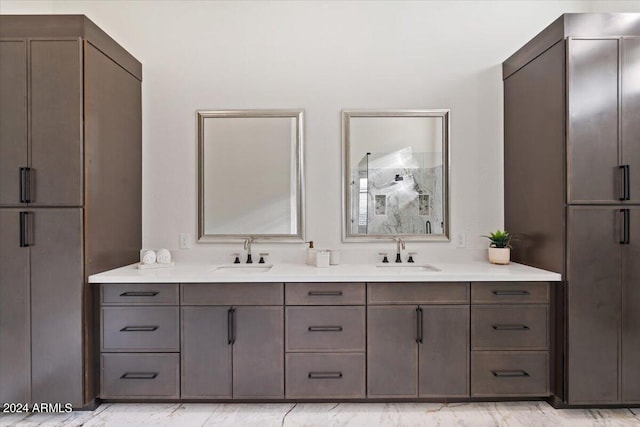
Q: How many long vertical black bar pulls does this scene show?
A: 12